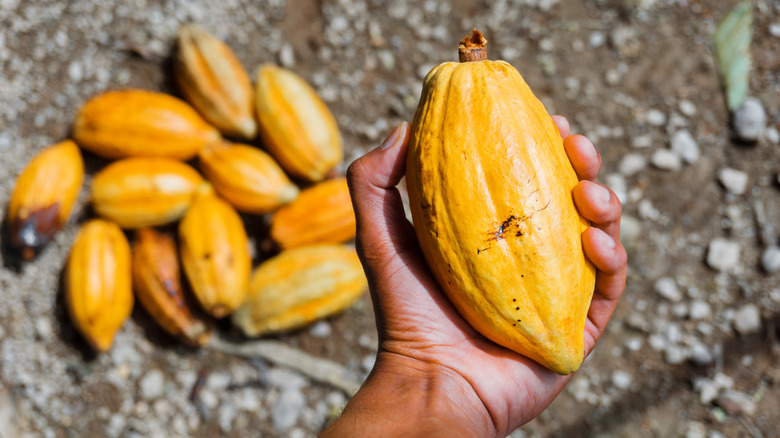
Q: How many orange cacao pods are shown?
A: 12